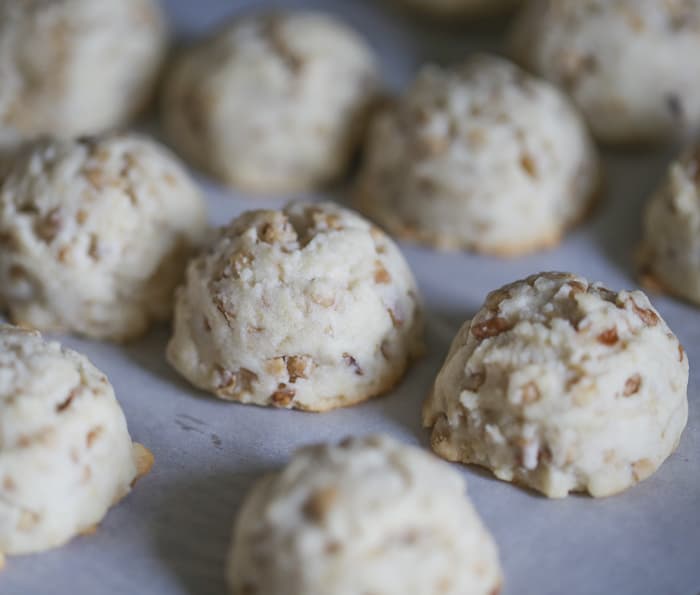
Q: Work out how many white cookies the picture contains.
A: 11